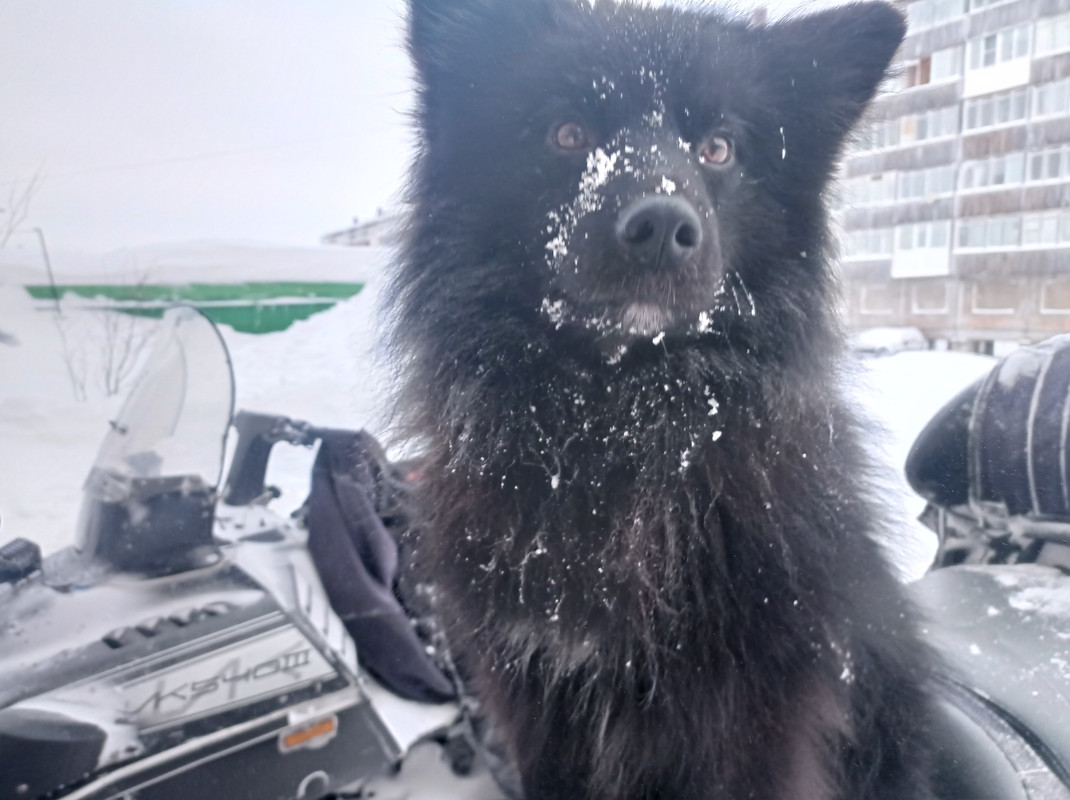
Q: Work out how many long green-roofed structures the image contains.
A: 1